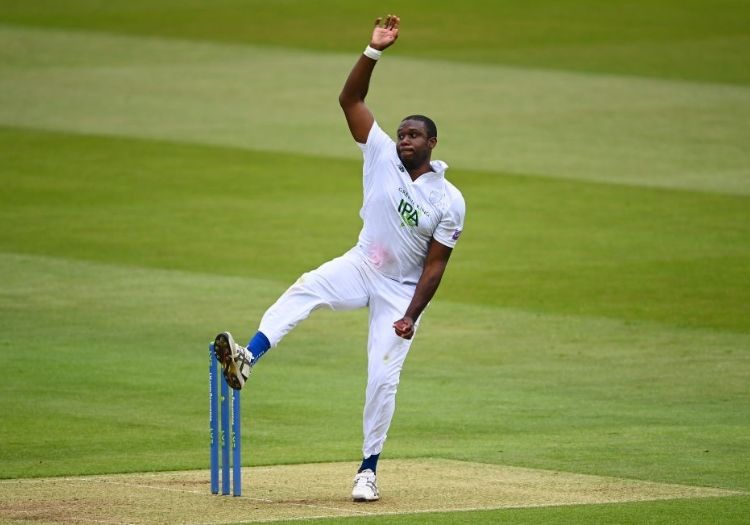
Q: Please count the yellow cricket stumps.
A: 0